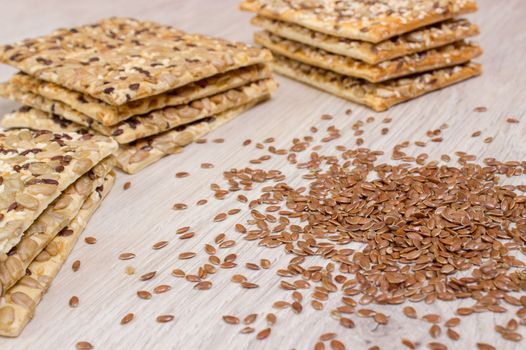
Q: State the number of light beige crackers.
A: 11